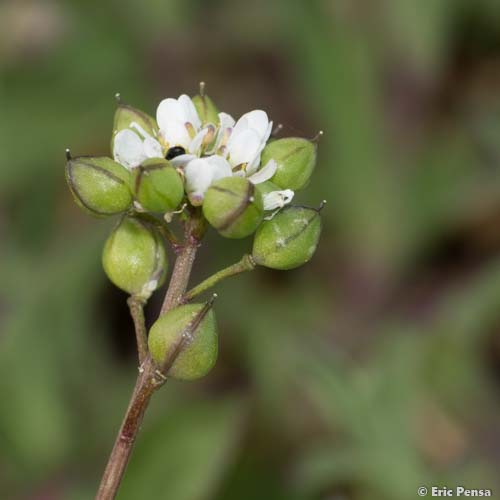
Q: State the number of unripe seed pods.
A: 9